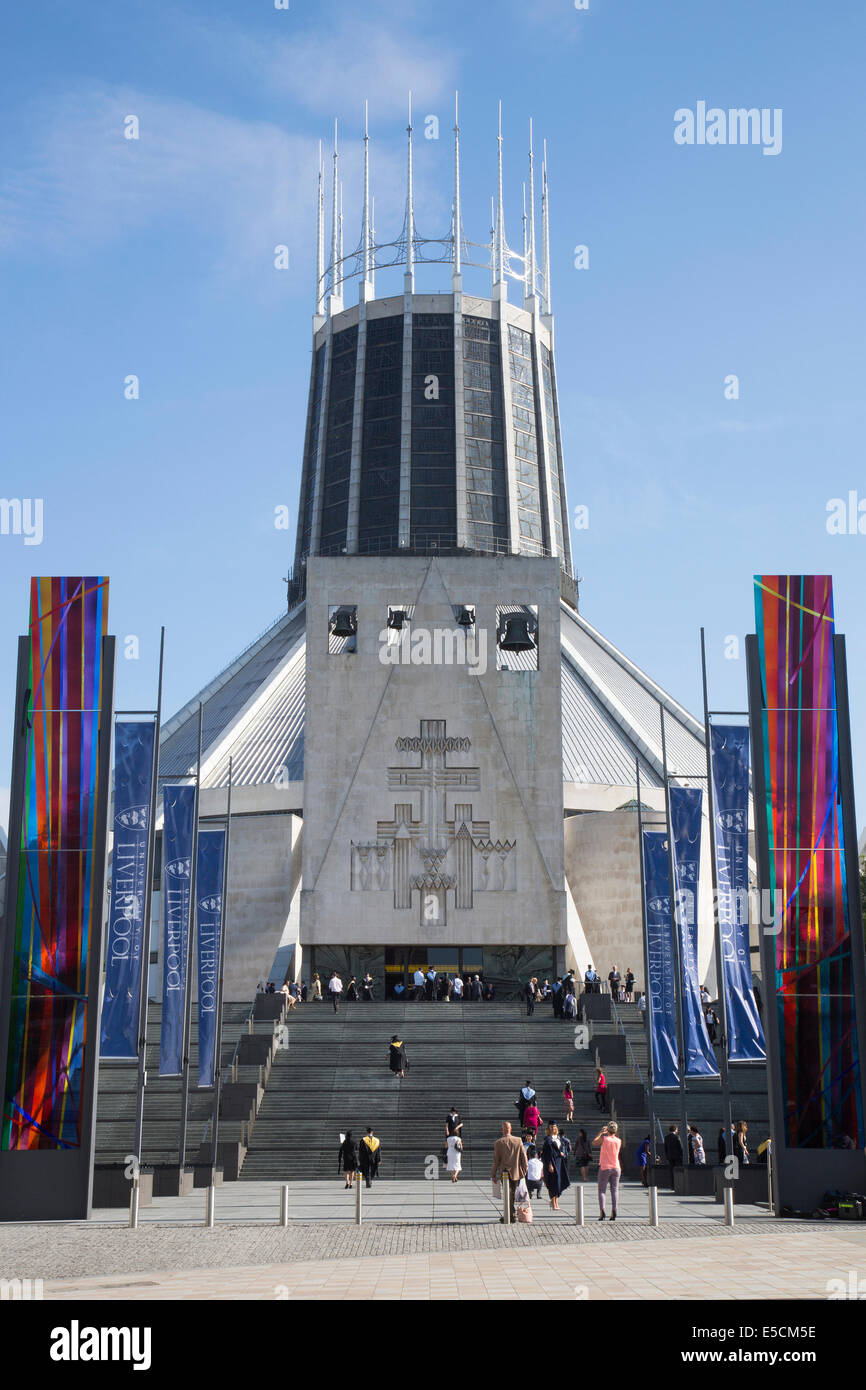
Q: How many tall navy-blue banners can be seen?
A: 6